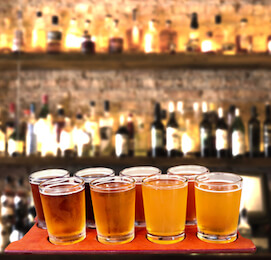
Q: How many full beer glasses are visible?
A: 8